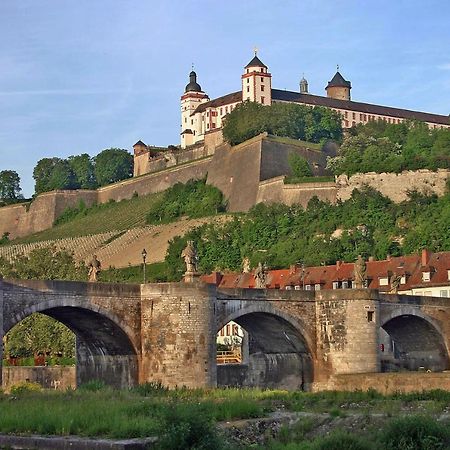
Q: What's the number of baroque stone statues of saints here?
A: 6